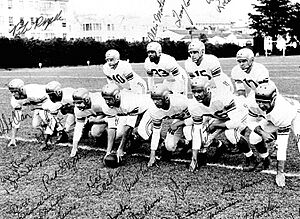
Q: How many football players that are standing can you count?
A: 4